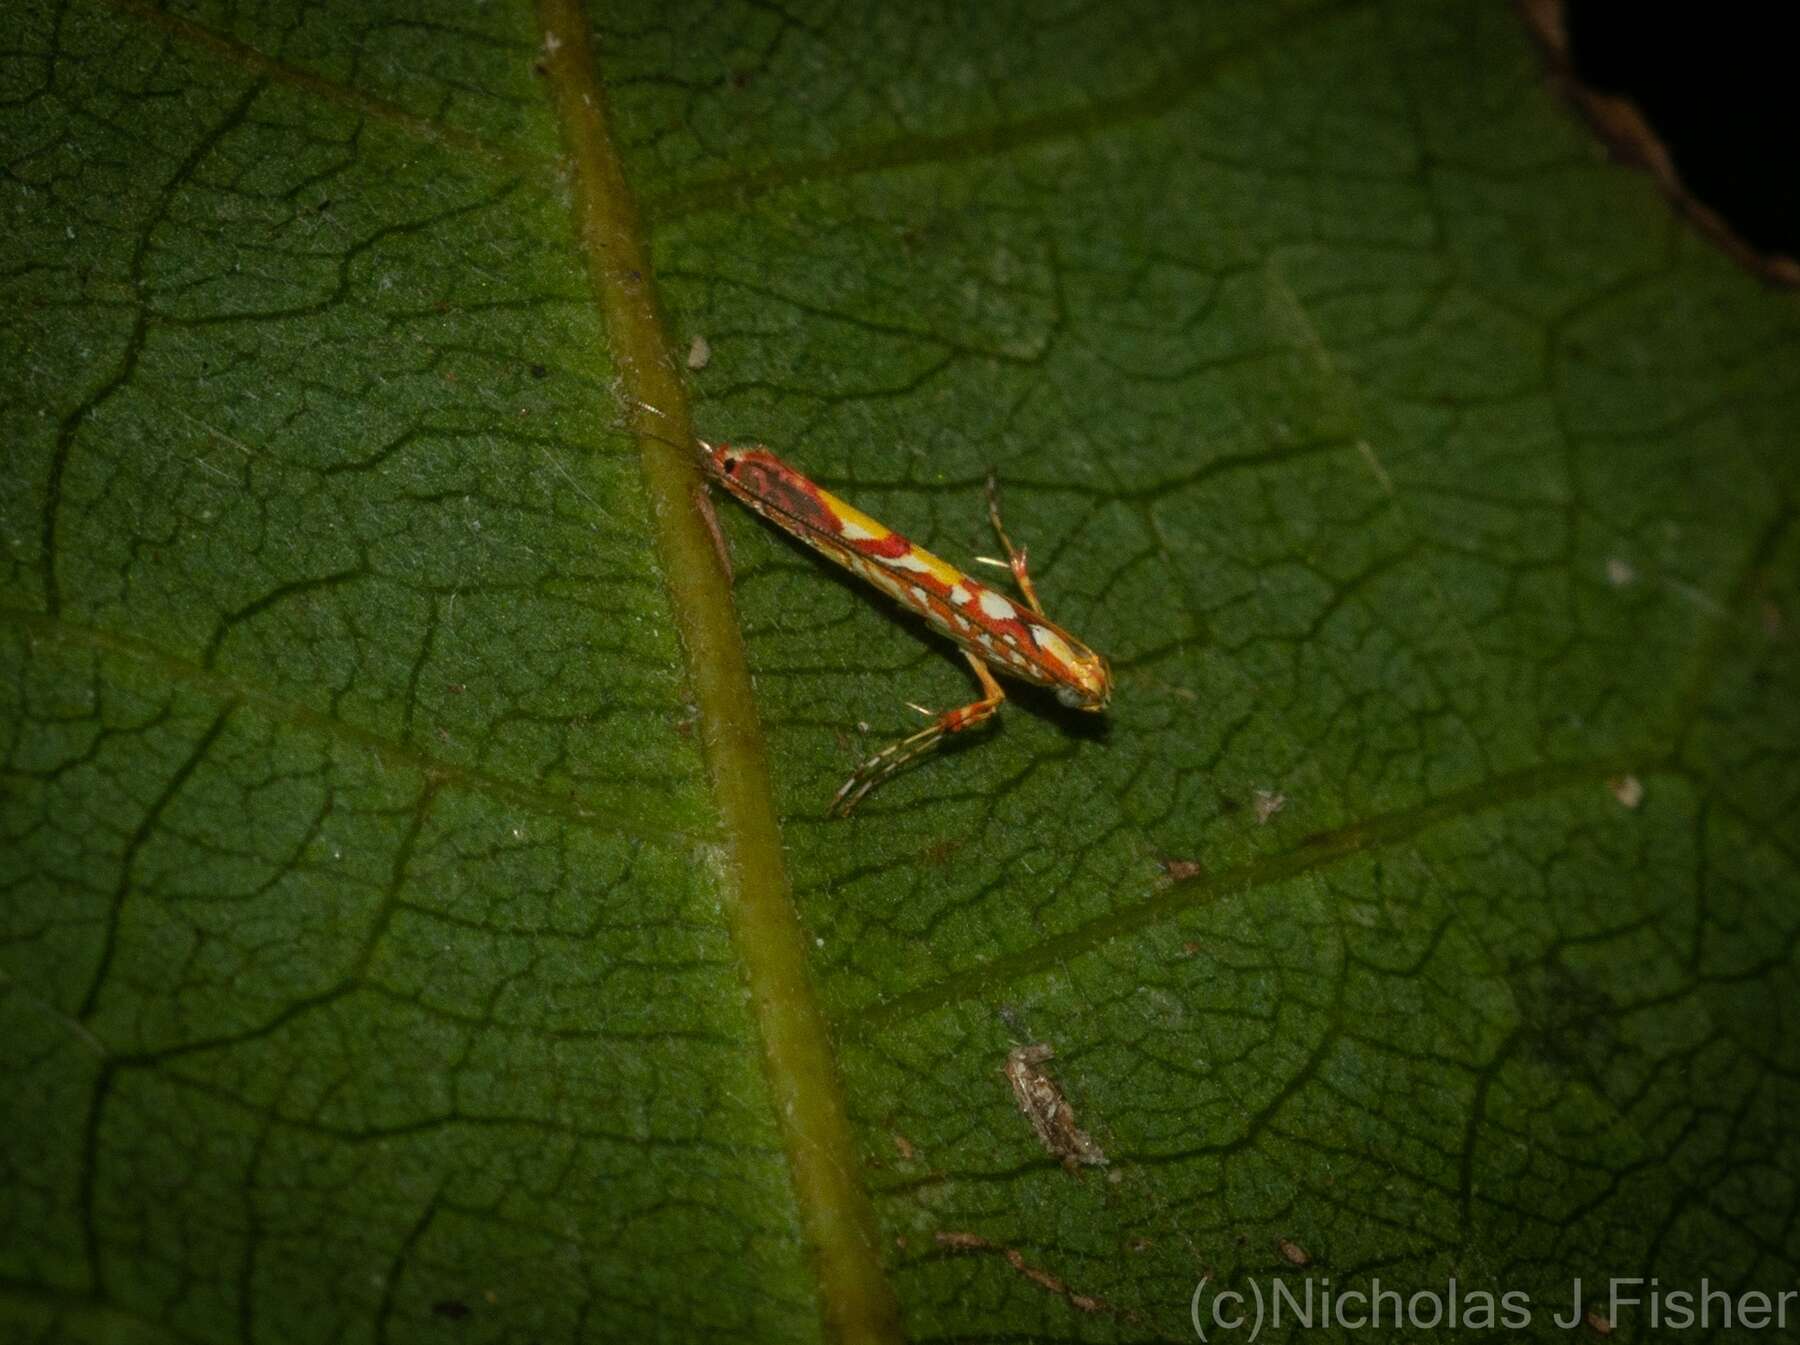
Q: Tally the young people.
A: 0